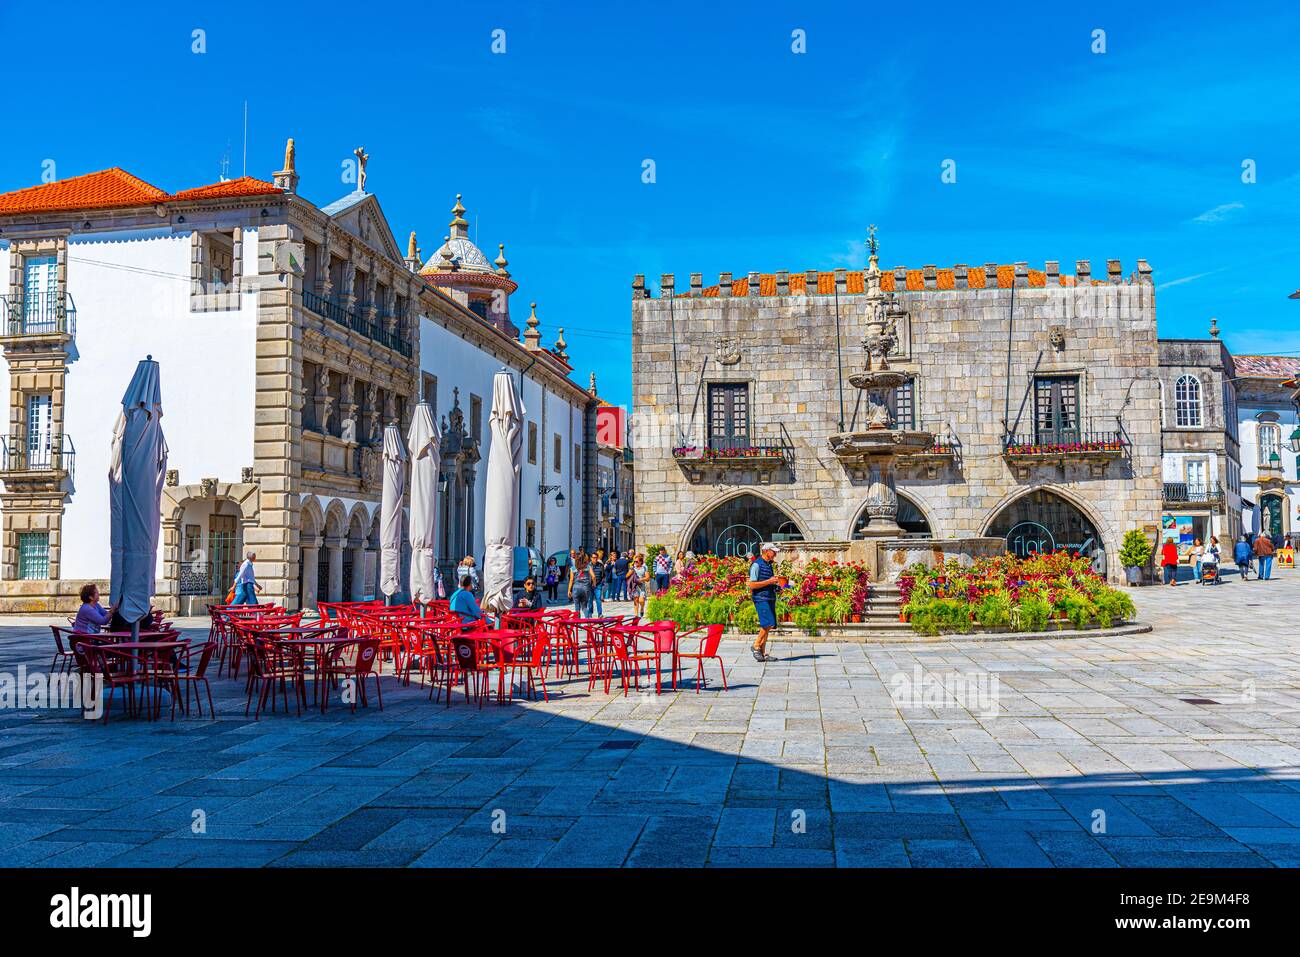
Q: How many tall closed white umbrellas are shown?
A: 4